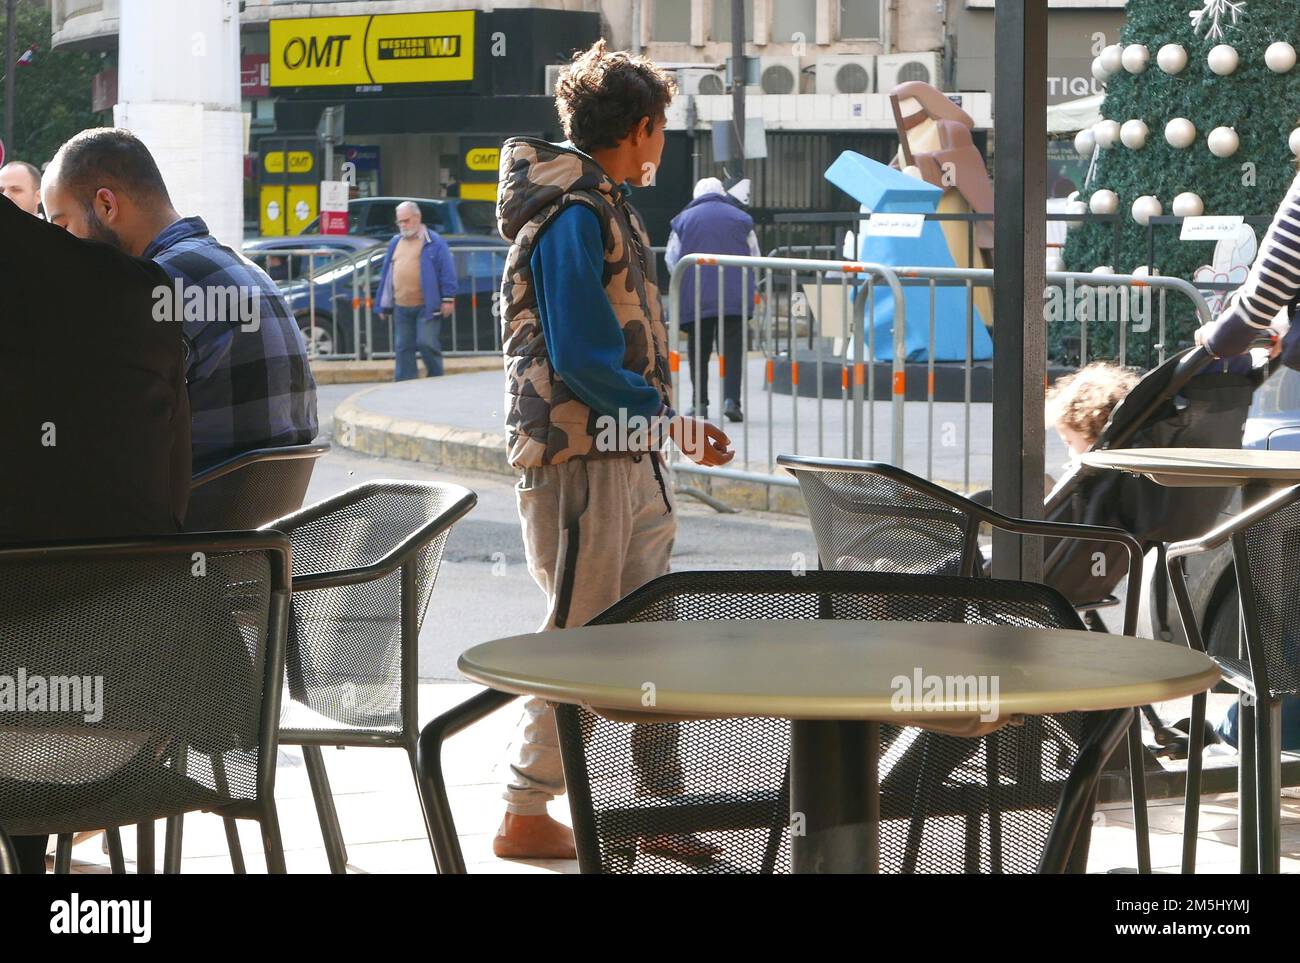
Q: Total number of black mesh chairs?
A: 6